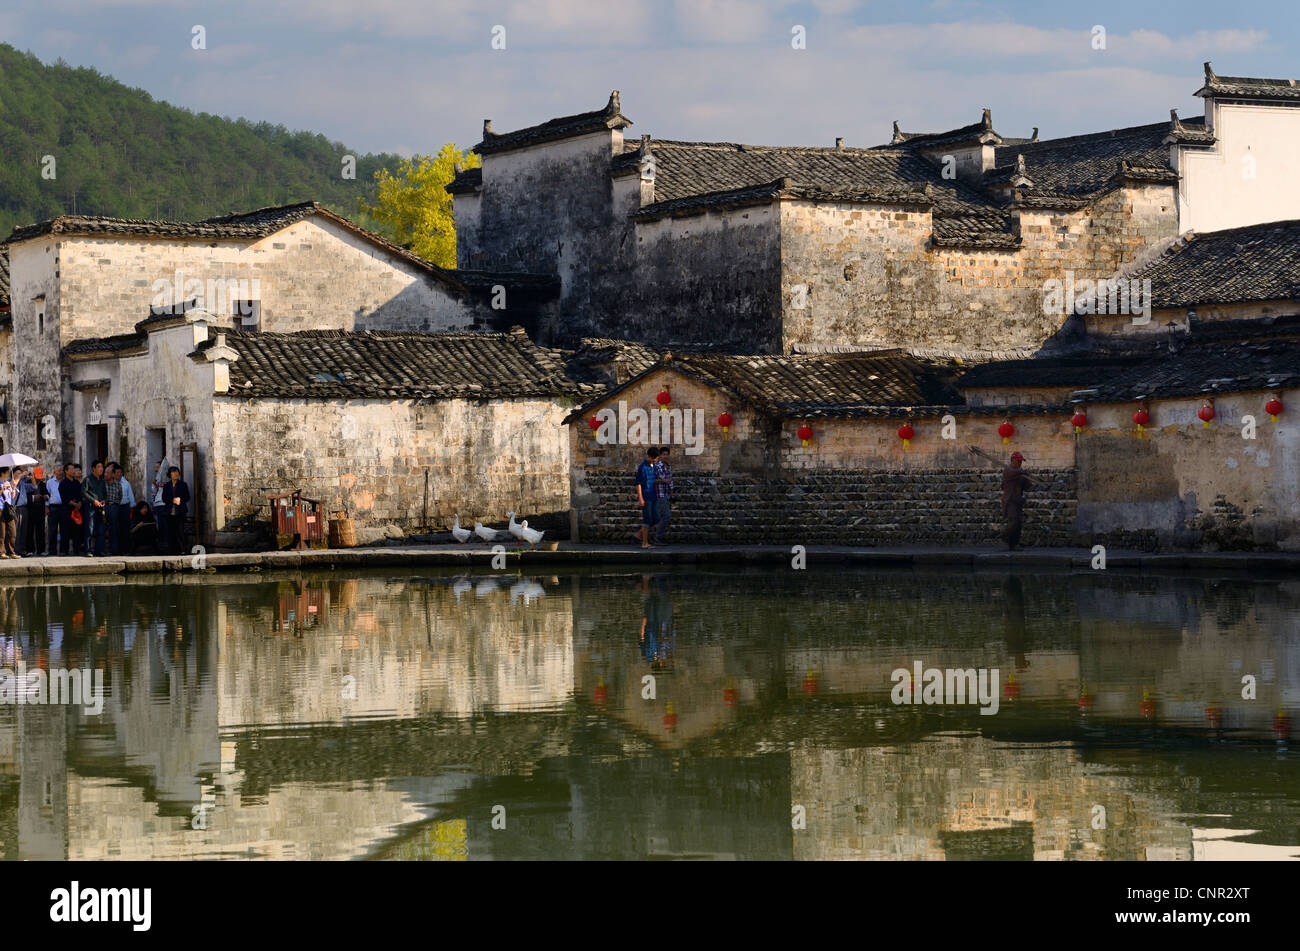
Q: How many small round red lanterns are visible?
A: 10